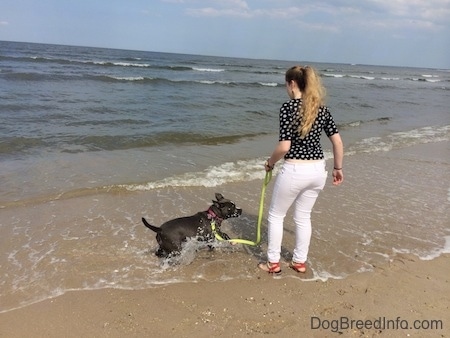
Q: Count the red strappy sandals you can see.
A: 2